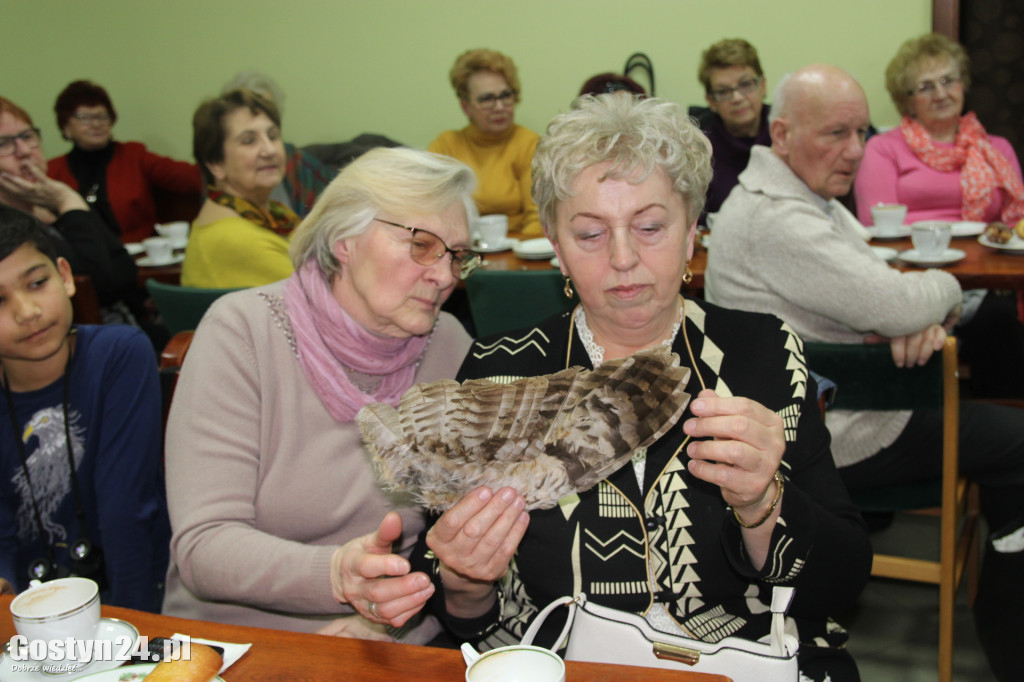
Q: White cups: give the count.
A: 7